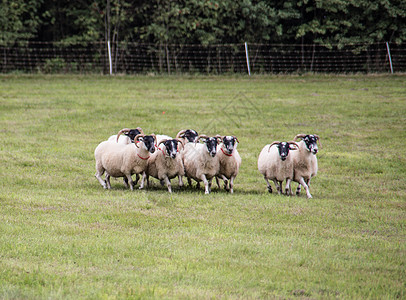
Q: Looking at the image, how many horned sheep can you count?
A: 8